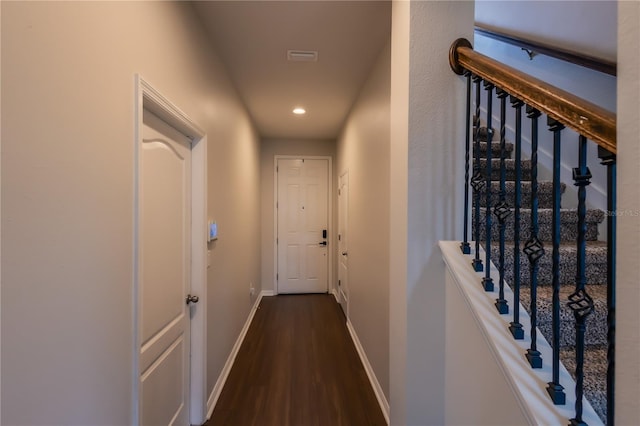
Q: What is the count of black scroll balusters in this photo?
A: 4